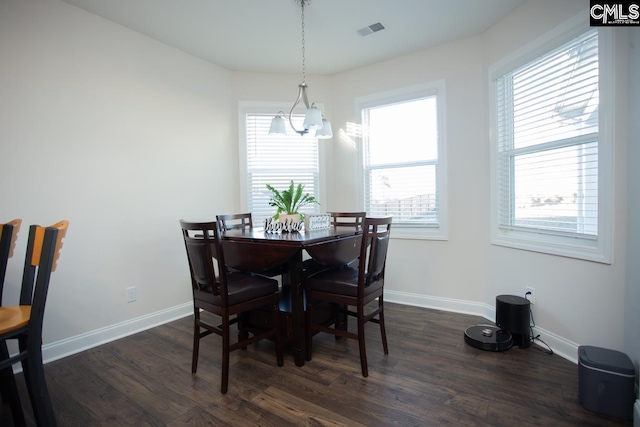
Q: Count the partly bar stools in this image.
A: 2